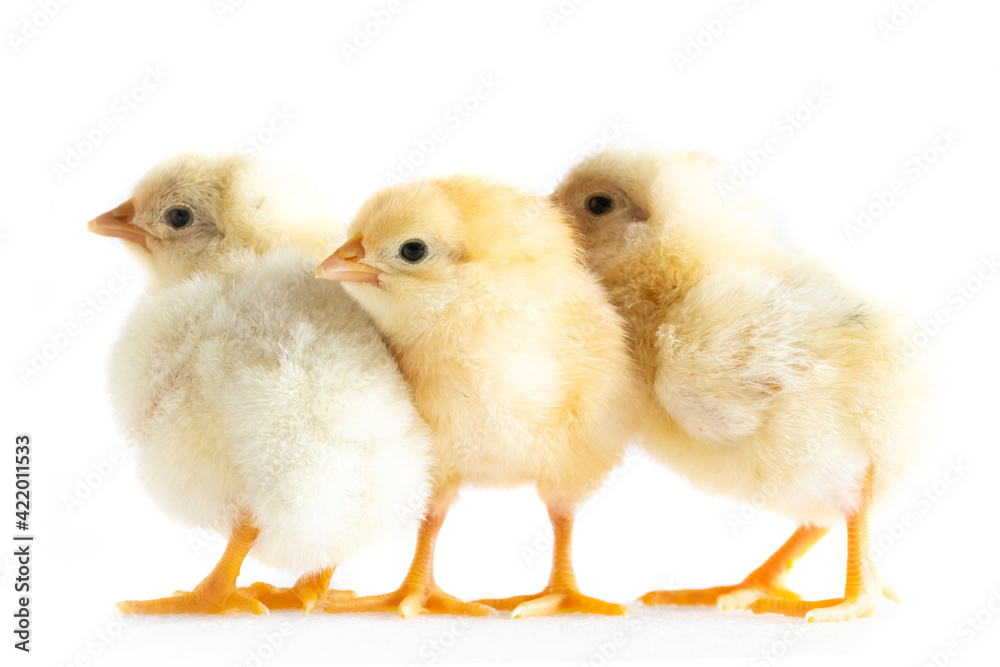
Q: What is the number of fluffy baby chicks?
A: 3